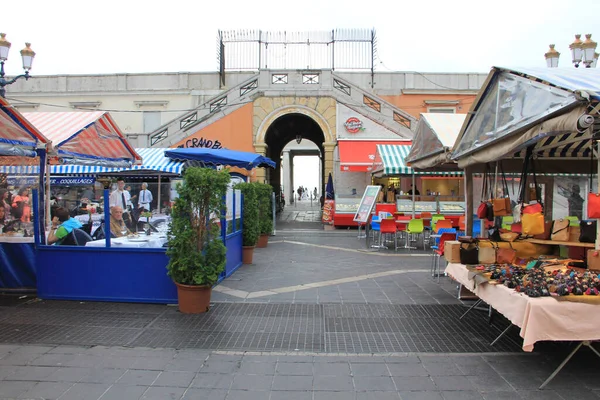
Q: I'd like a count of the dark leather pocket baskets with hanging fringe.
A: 0